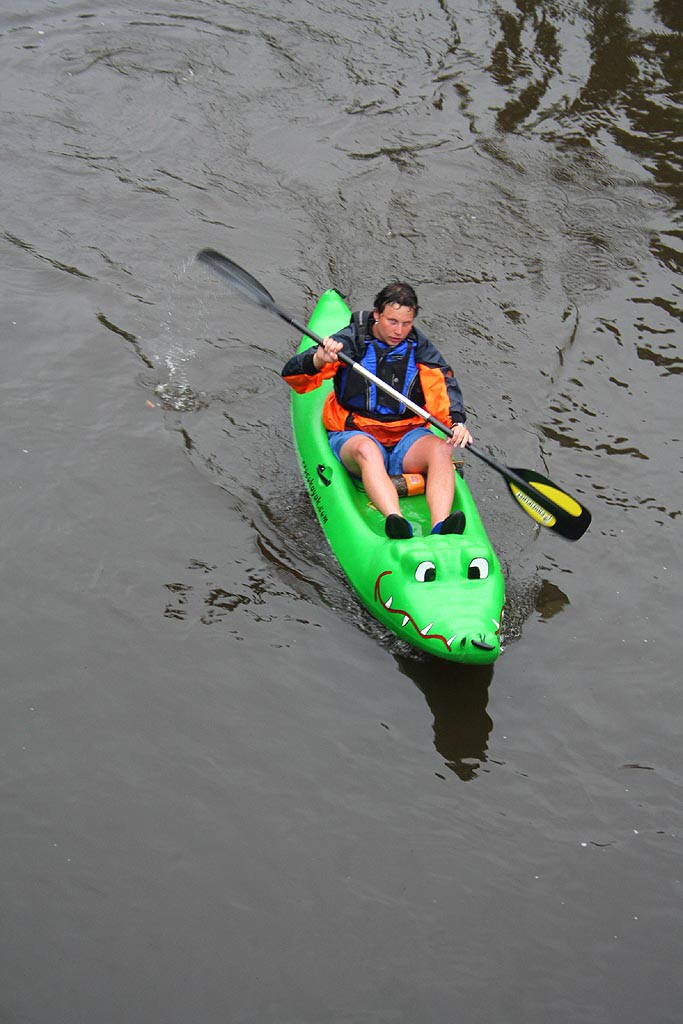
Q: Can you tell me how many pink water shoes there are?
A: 0